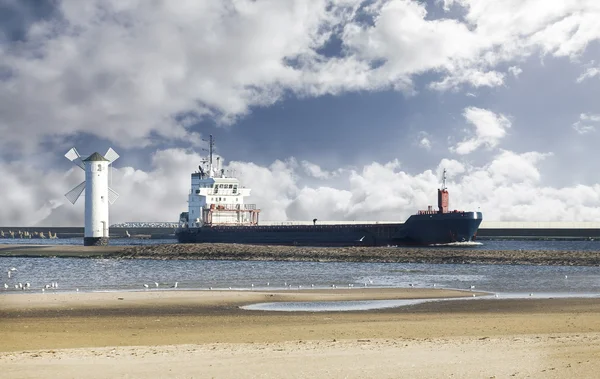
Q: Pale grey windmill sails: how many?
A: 4